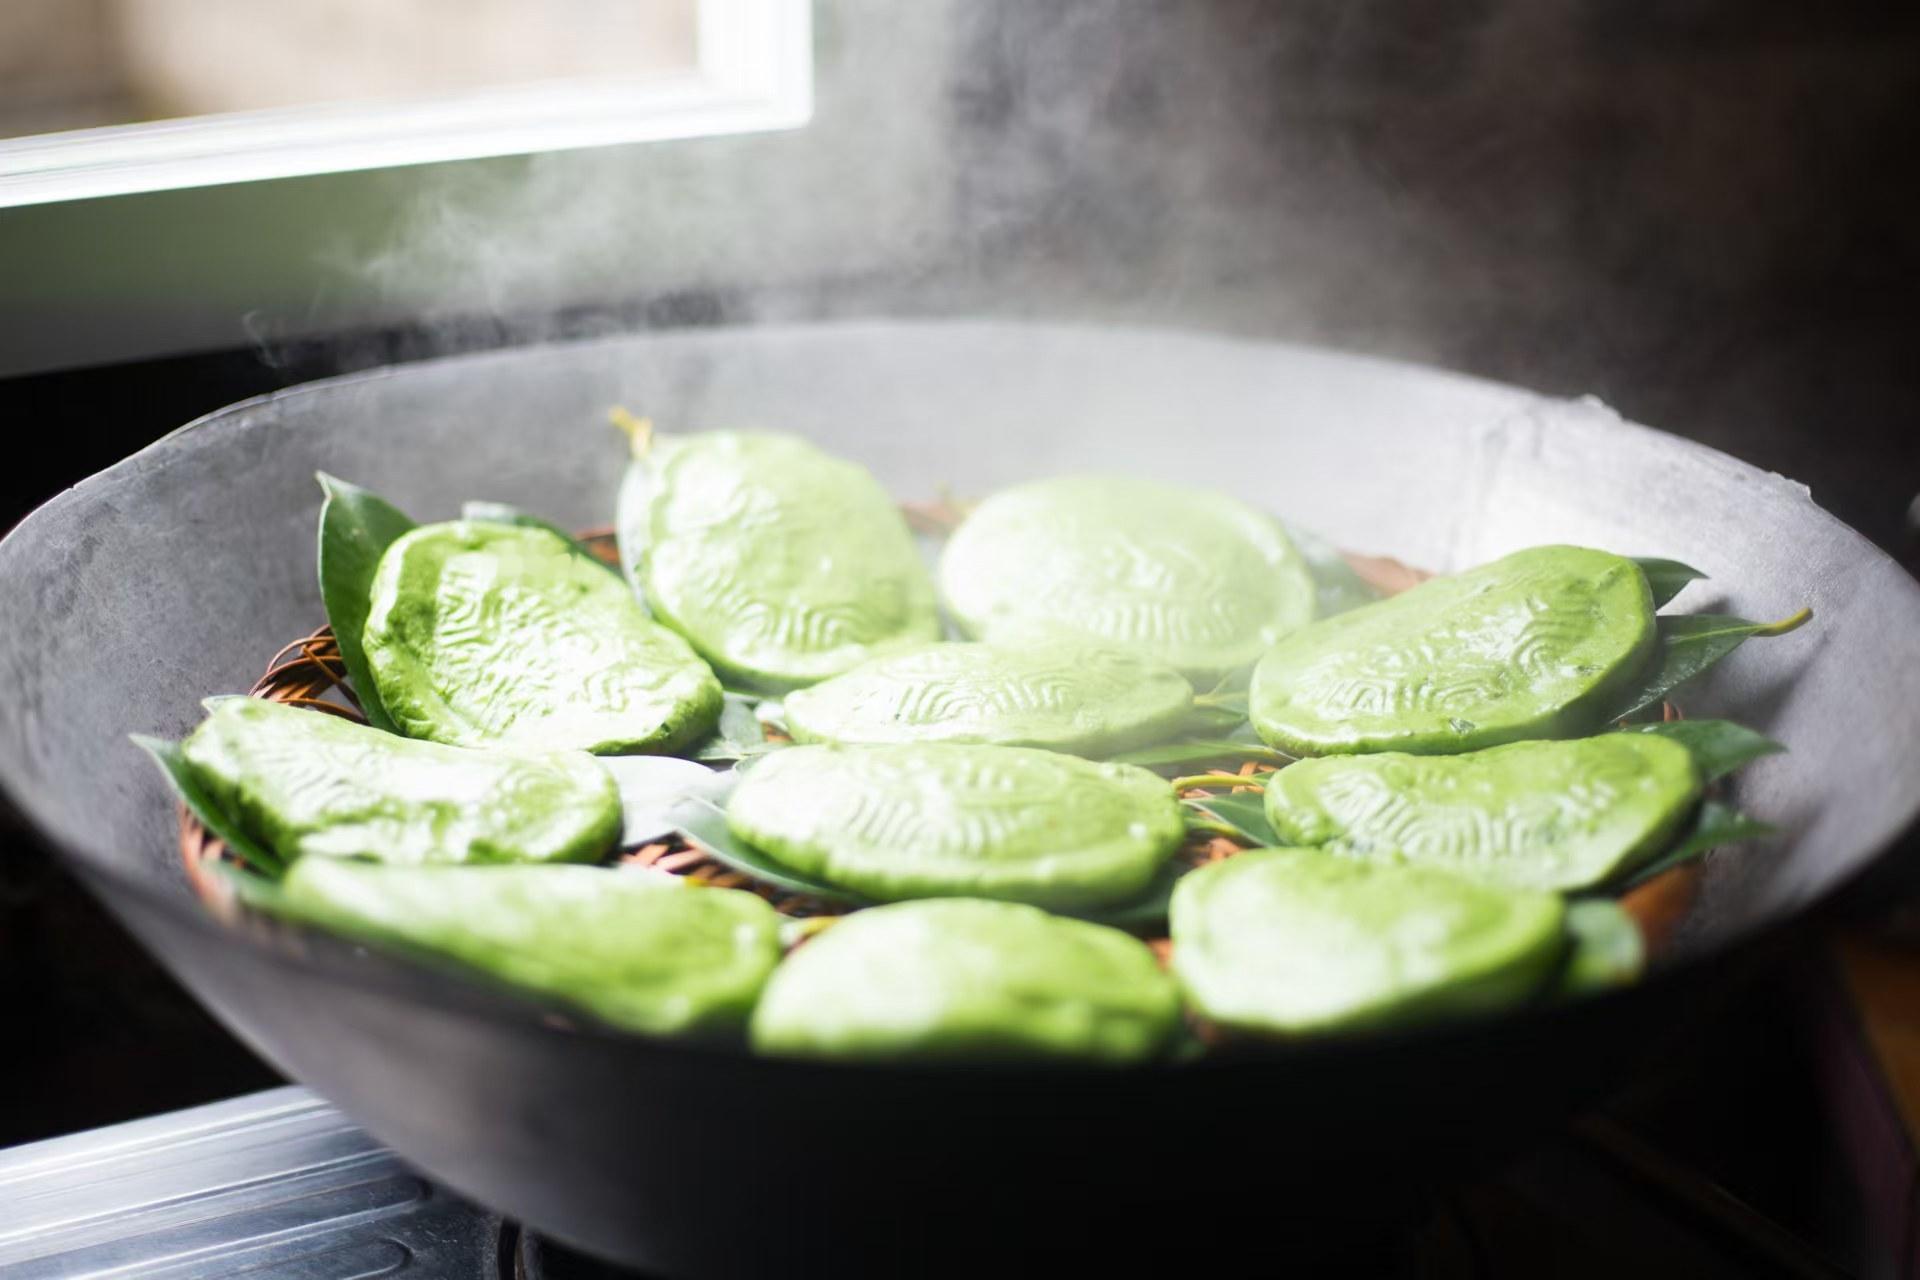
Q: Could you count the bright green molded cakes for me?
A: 11